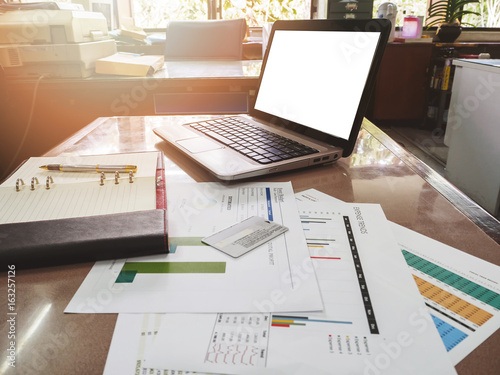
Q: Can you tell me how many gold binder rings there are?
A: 6